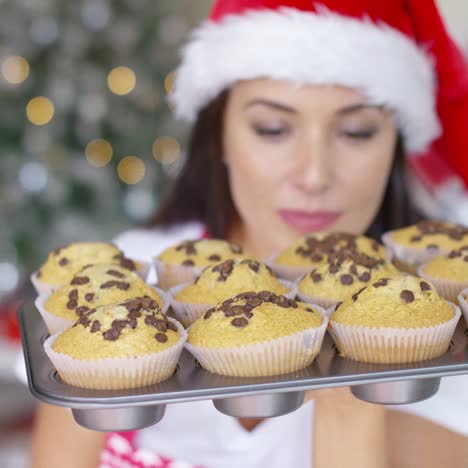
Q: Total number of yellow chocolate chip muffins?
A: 11